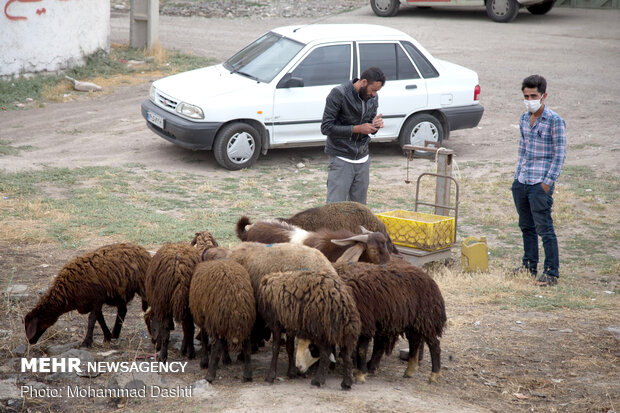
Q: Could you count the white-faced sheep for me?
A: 1